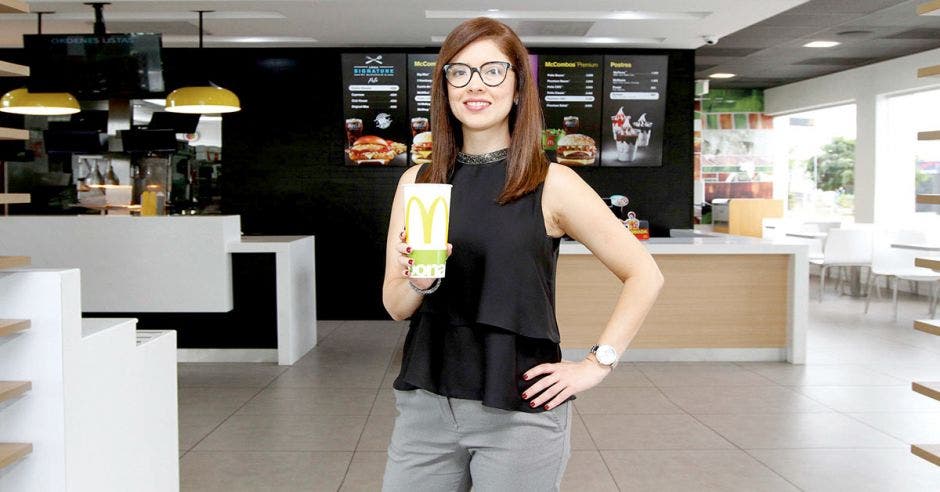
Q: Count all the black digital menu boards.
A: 4